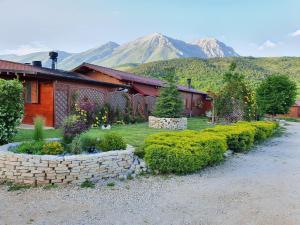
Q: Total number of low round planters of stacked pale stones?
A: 2